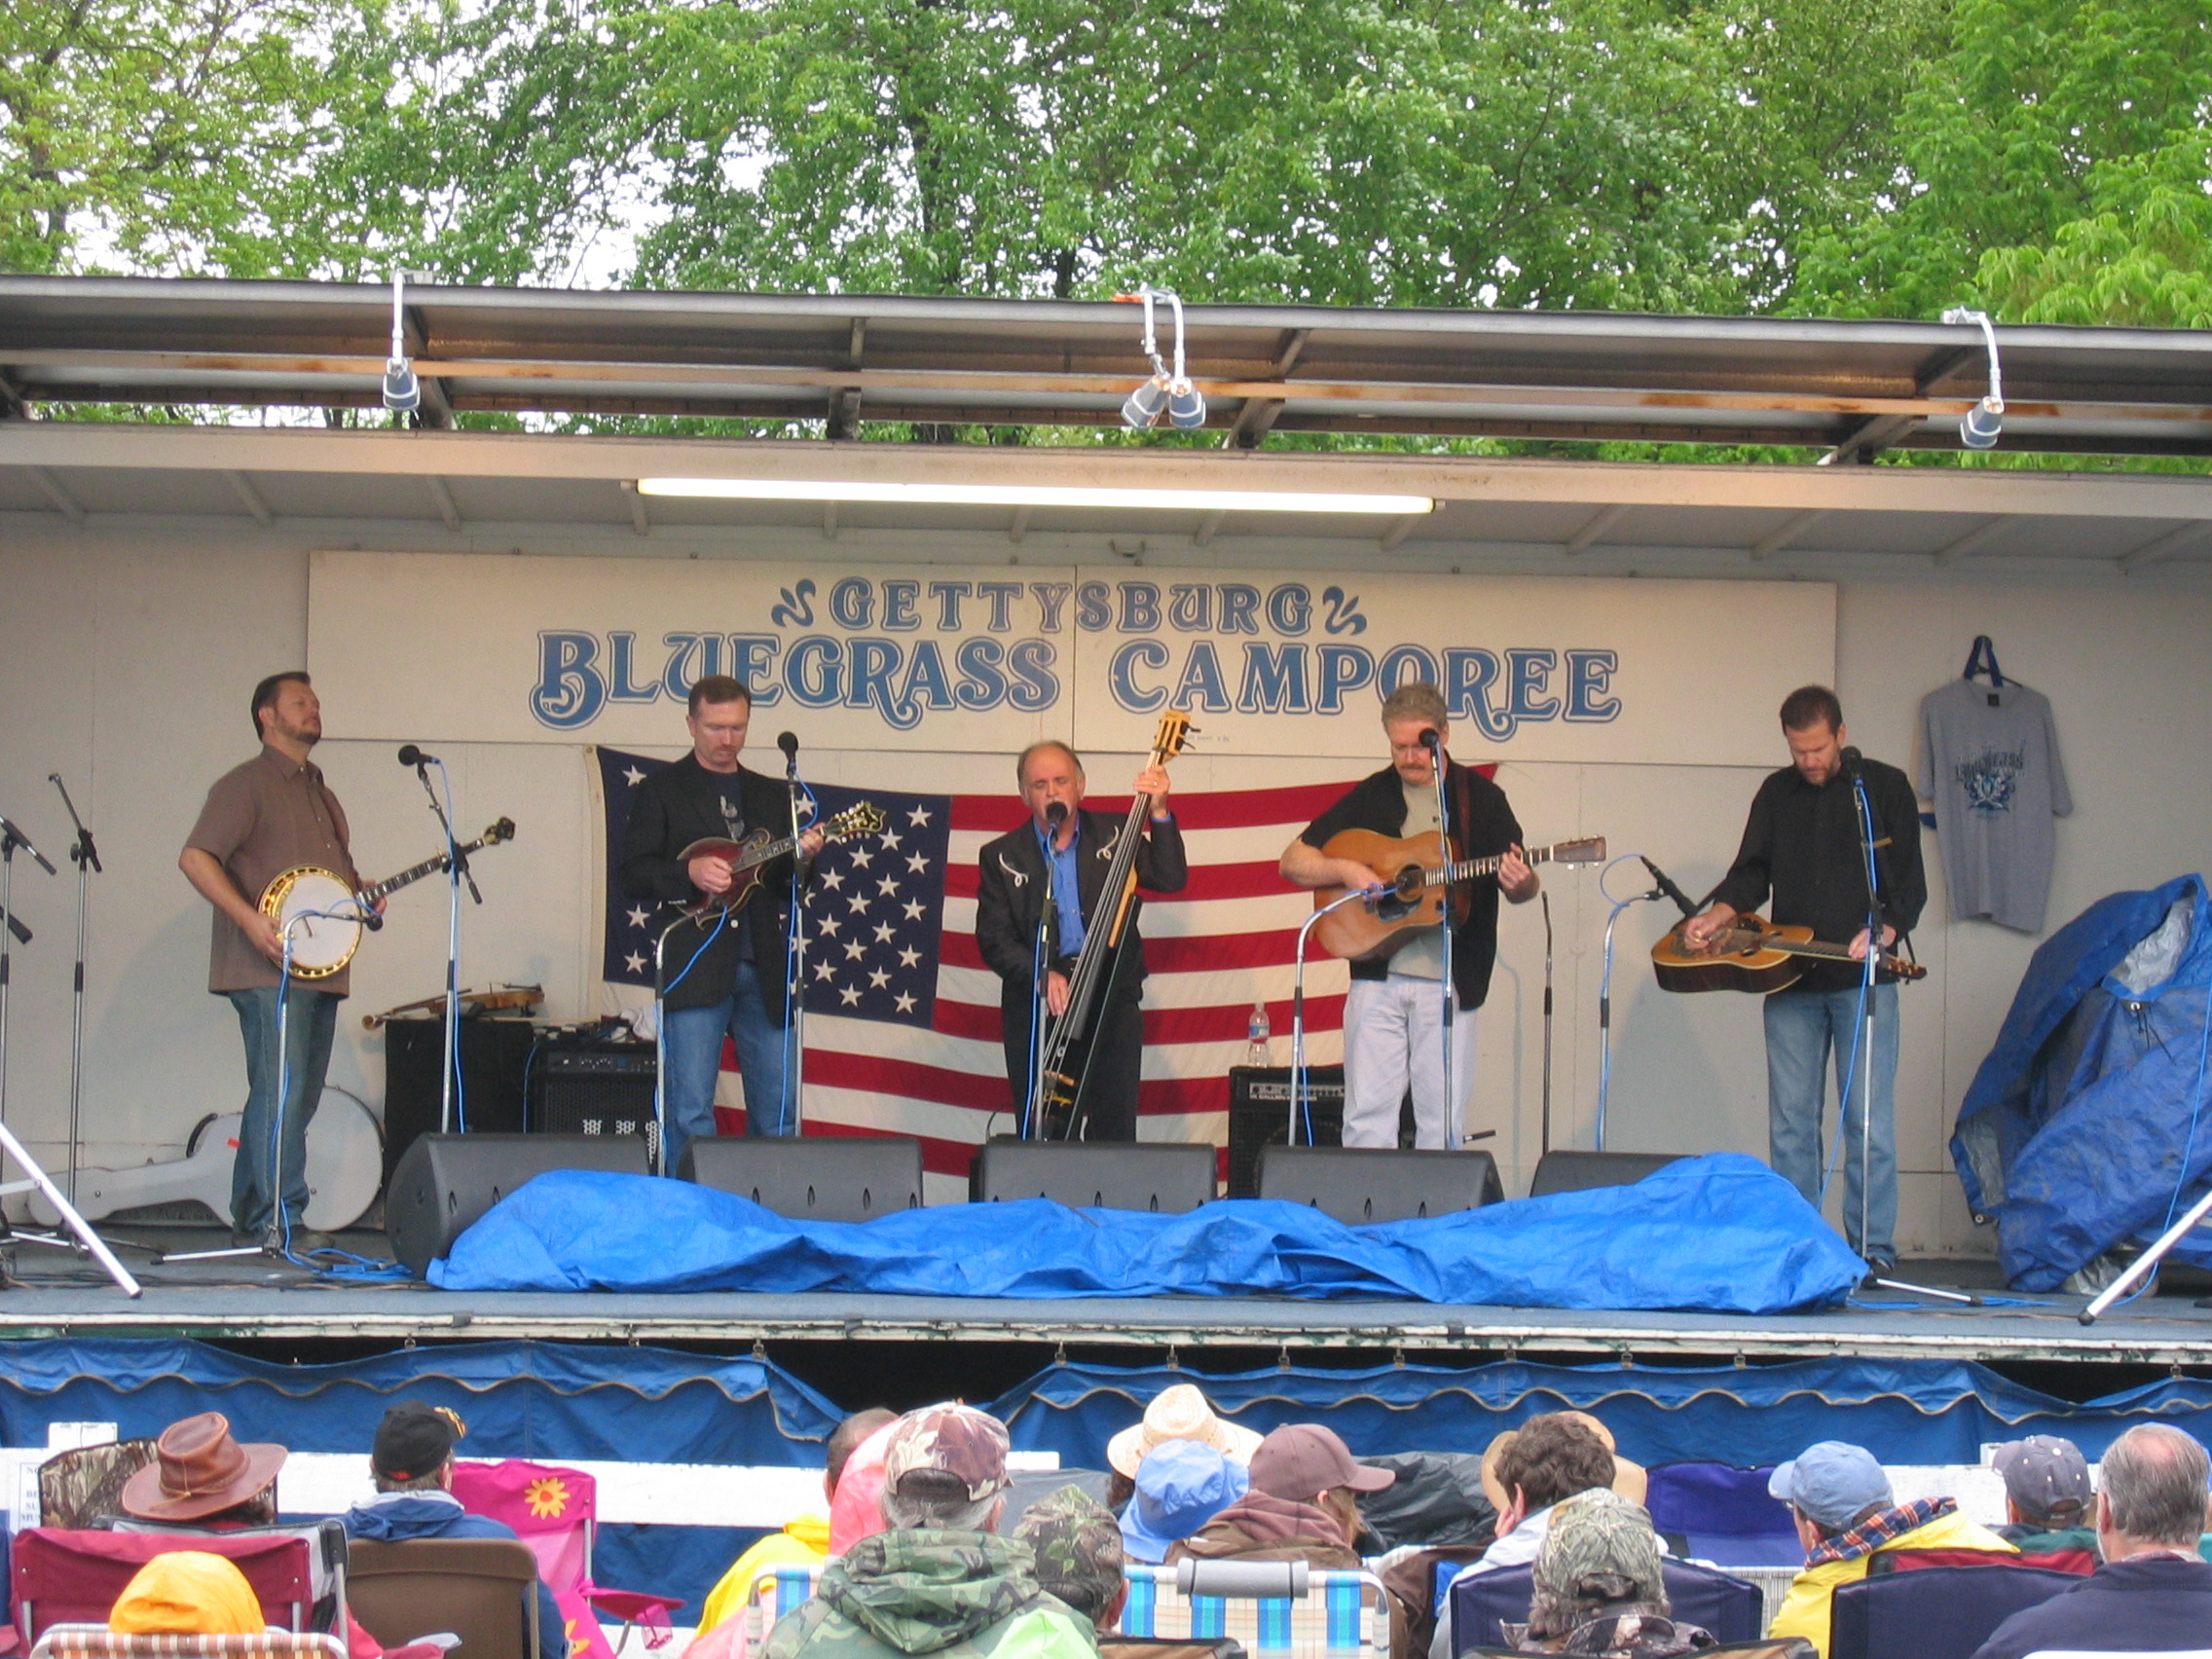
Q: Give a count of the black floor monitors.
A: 5